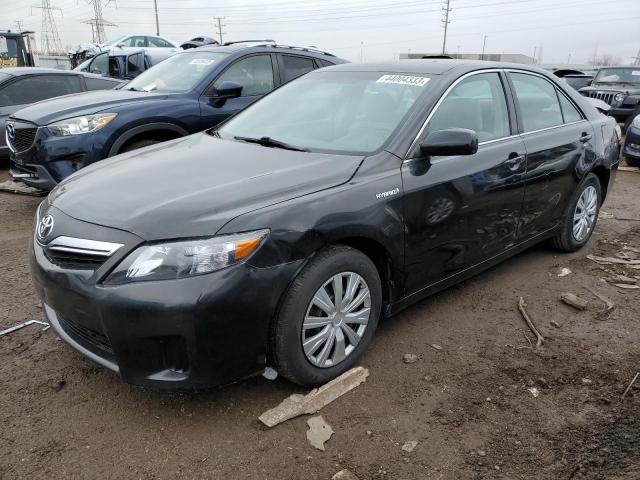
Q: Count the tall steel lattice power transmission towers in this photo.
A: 2